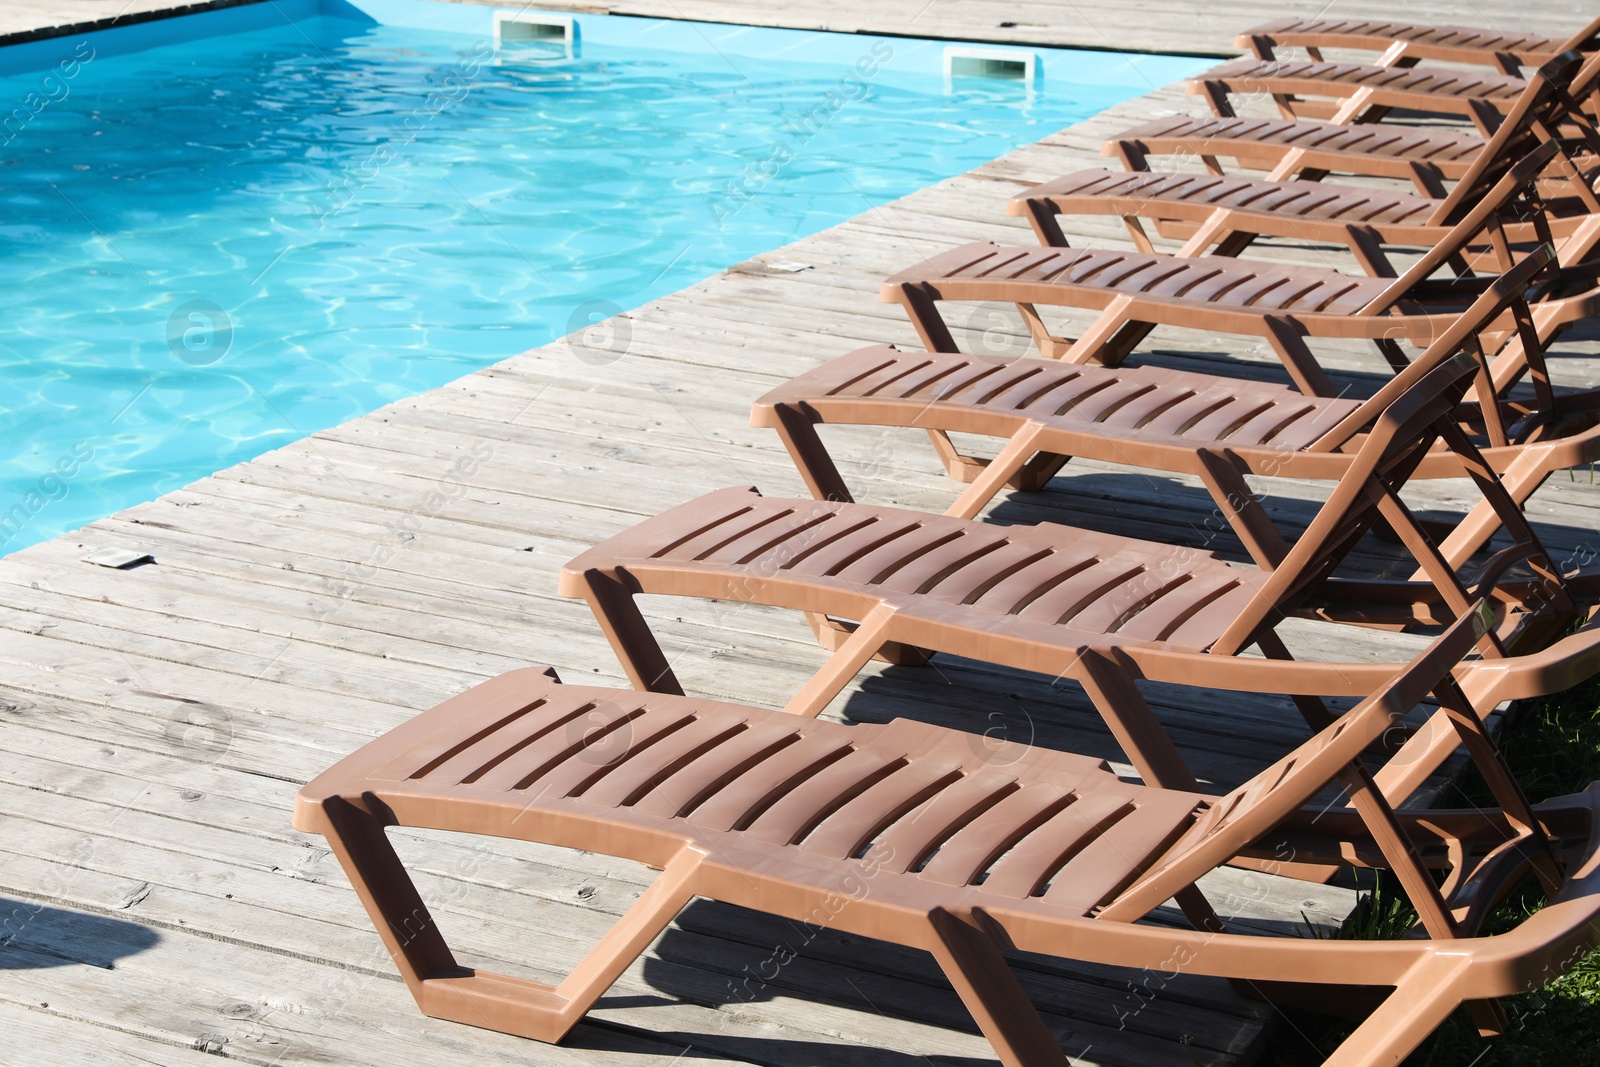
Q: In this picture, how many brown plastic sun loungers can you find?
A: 8